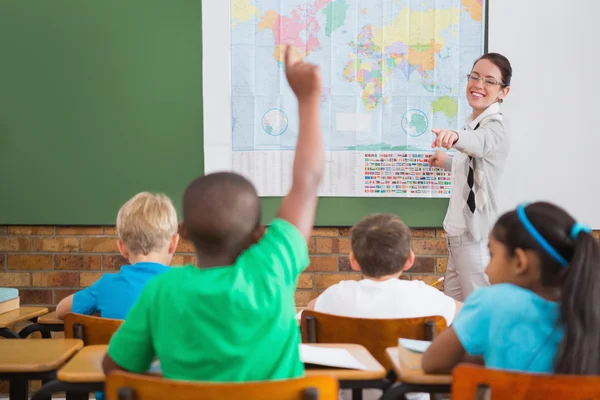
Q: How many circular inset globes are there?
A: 2